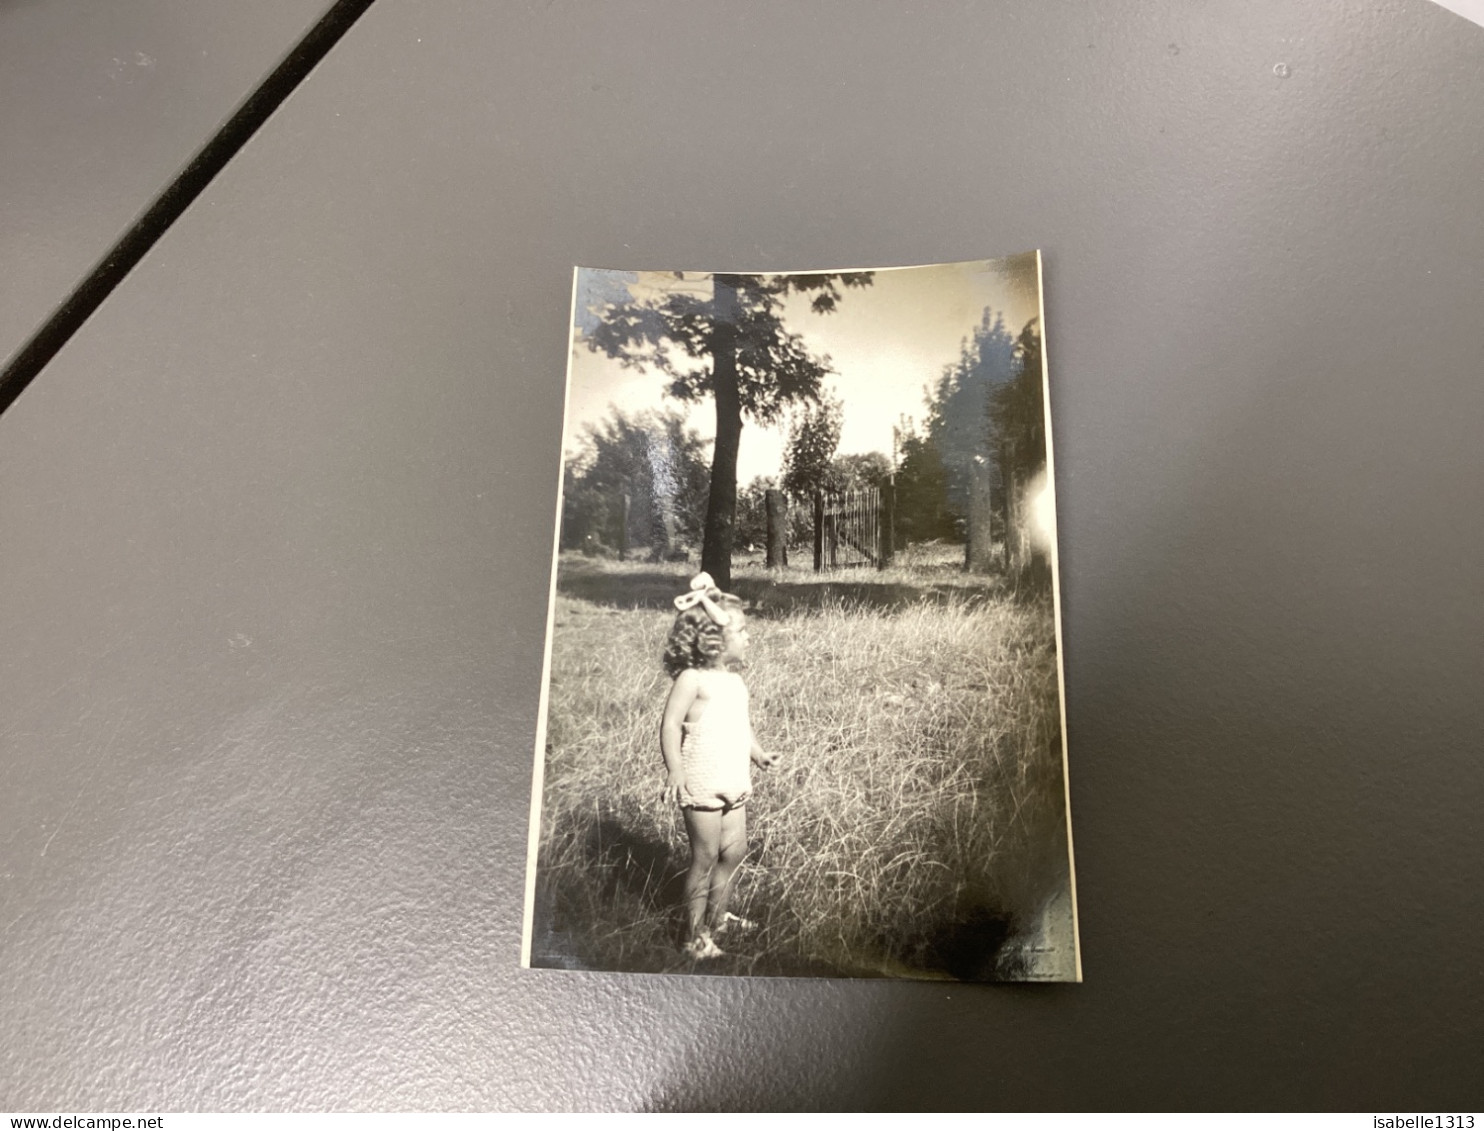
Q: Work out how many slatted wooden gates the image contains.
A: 1